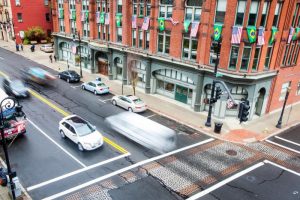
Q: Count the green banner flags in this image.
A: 11